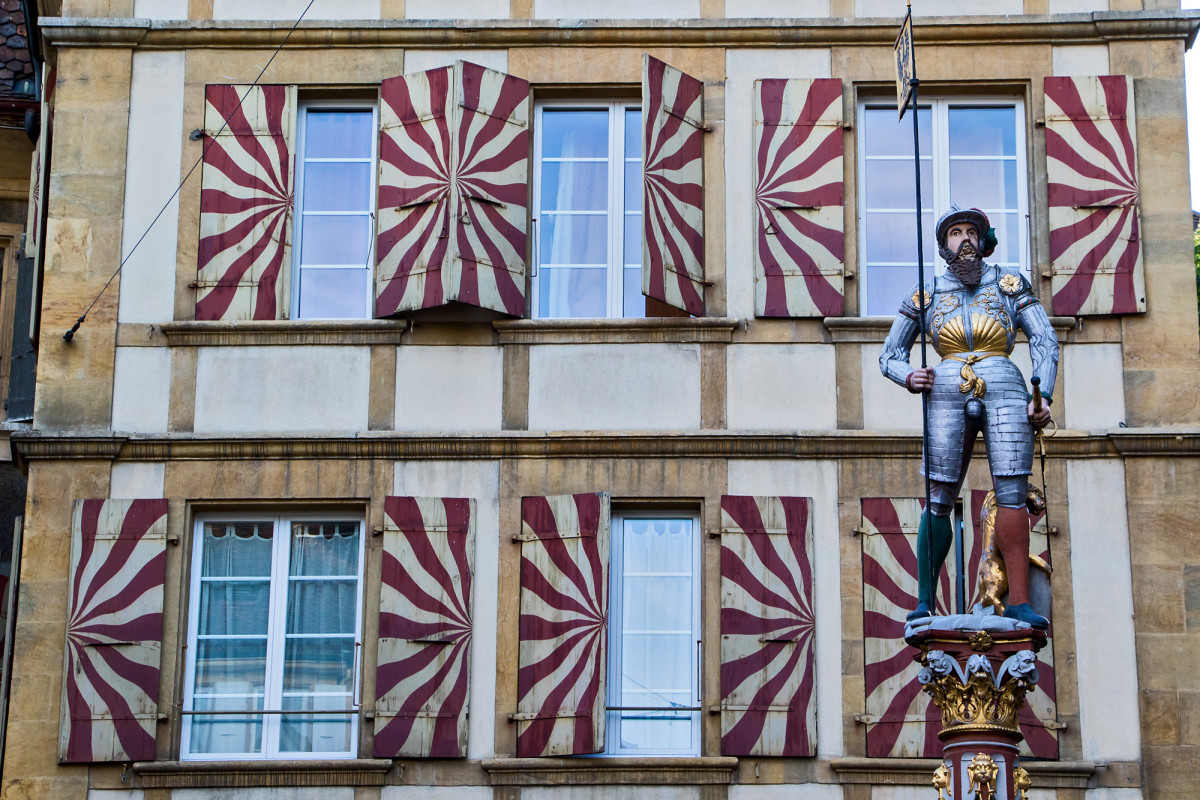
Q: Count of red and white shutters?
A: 12